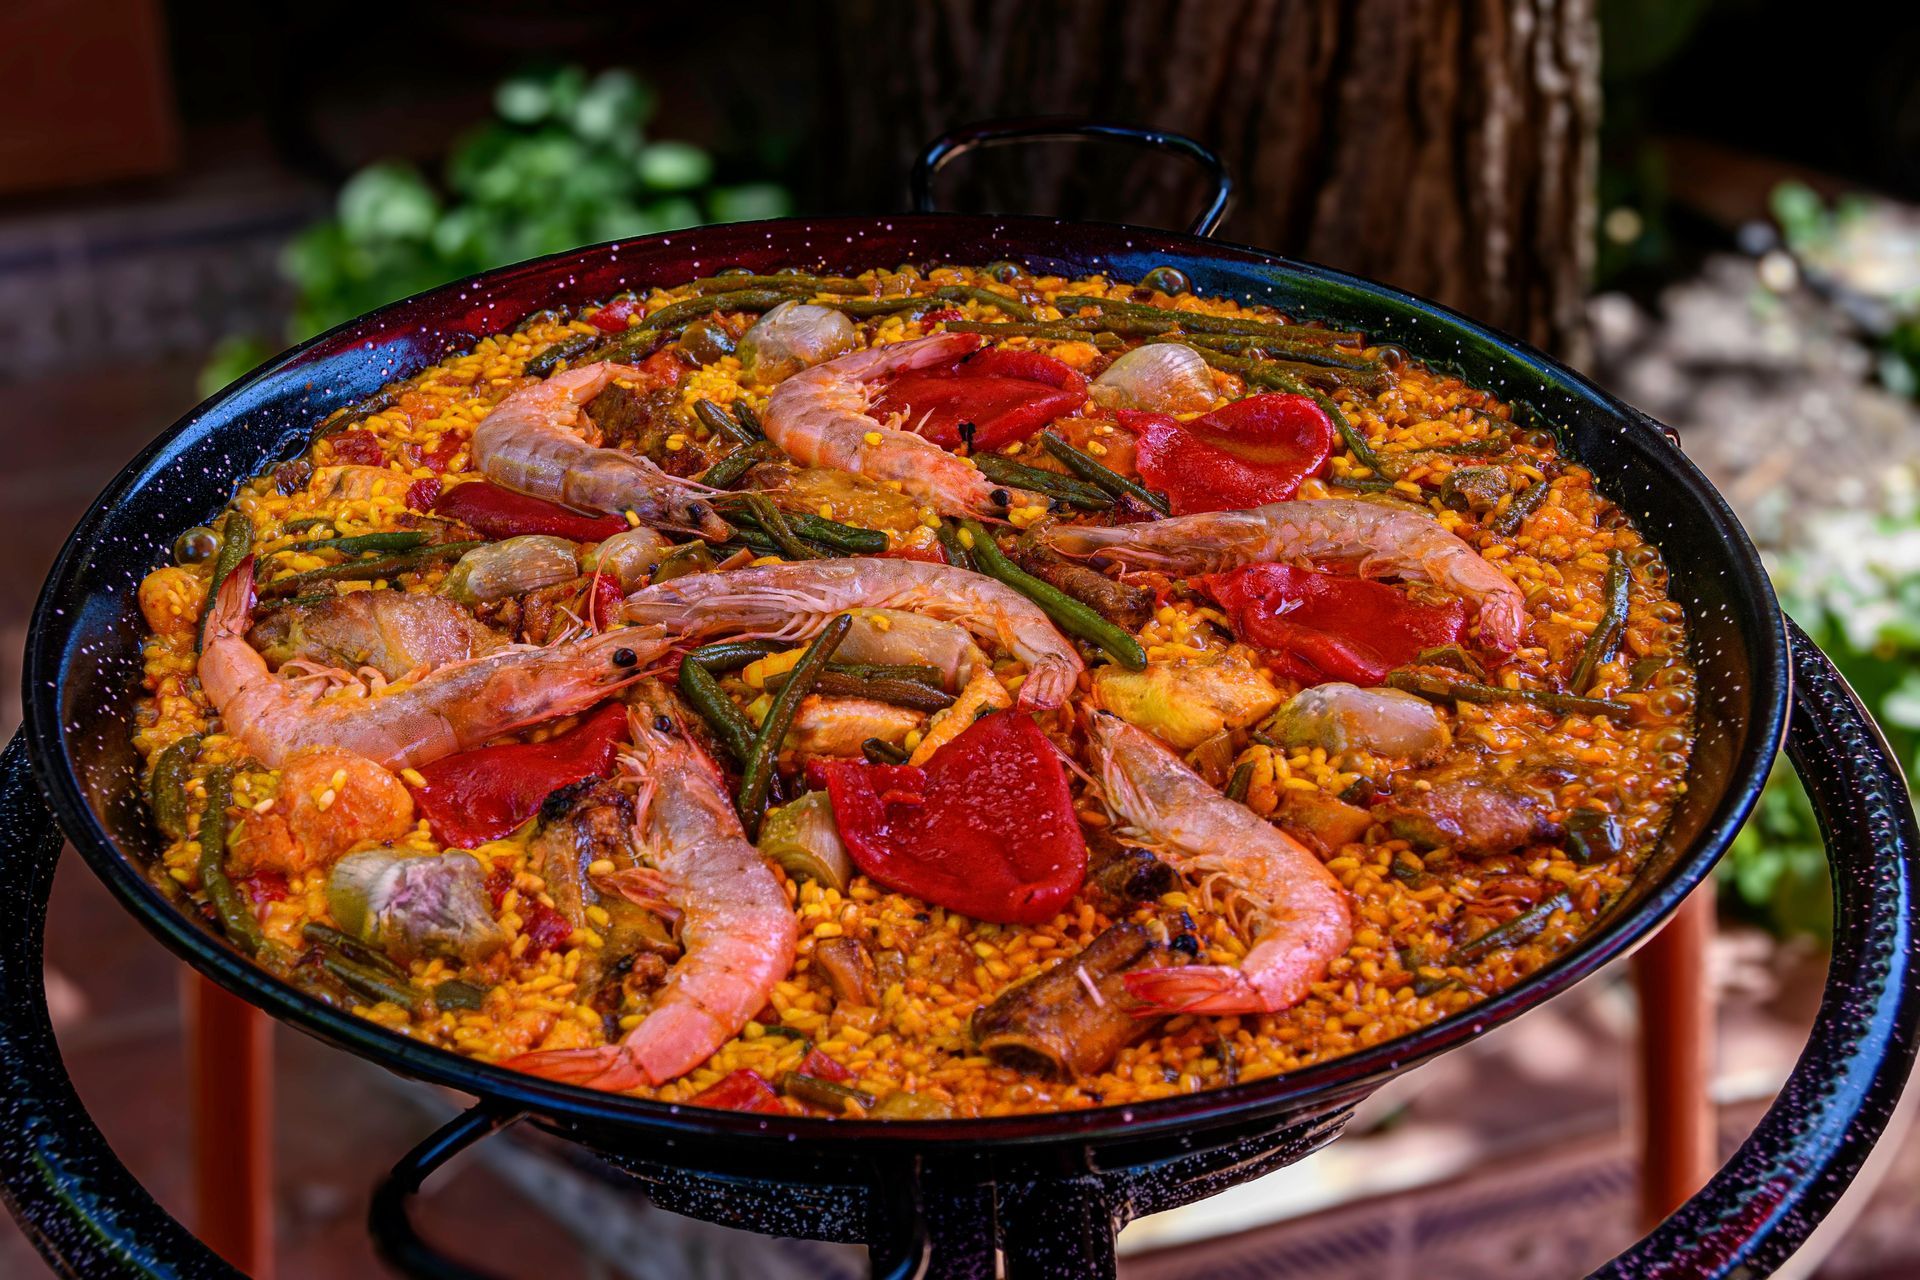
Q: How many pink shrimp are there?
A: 7